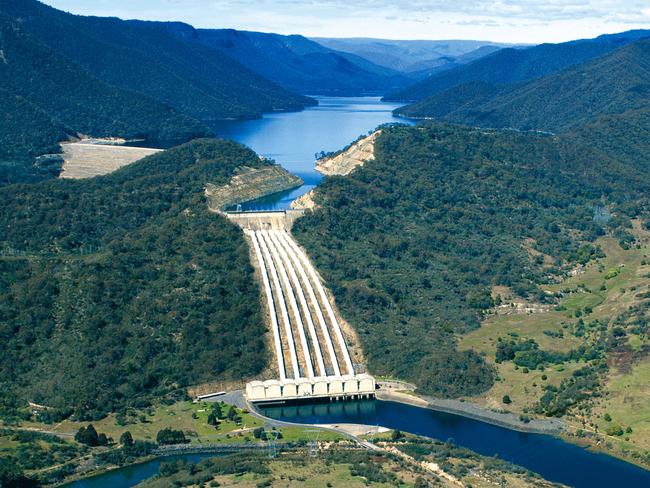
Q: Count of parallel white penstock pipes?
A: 6